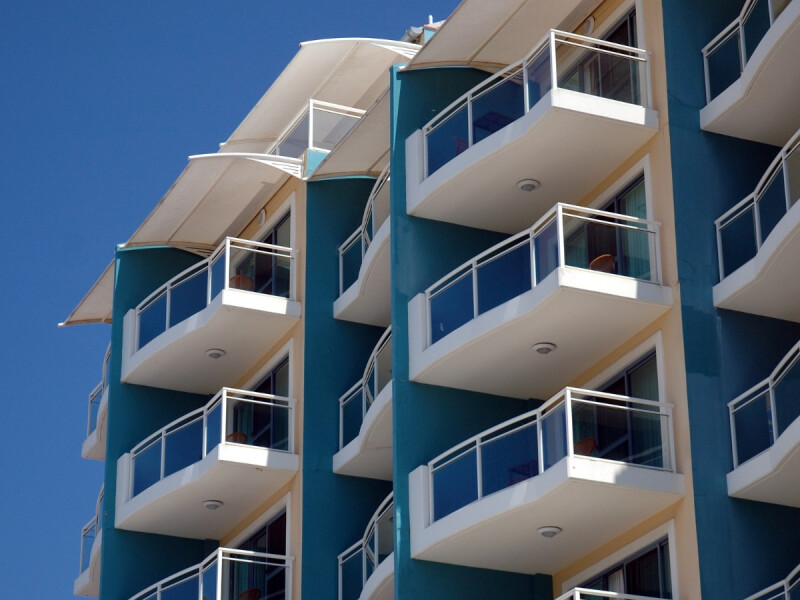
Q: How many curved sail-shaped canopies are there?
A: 5